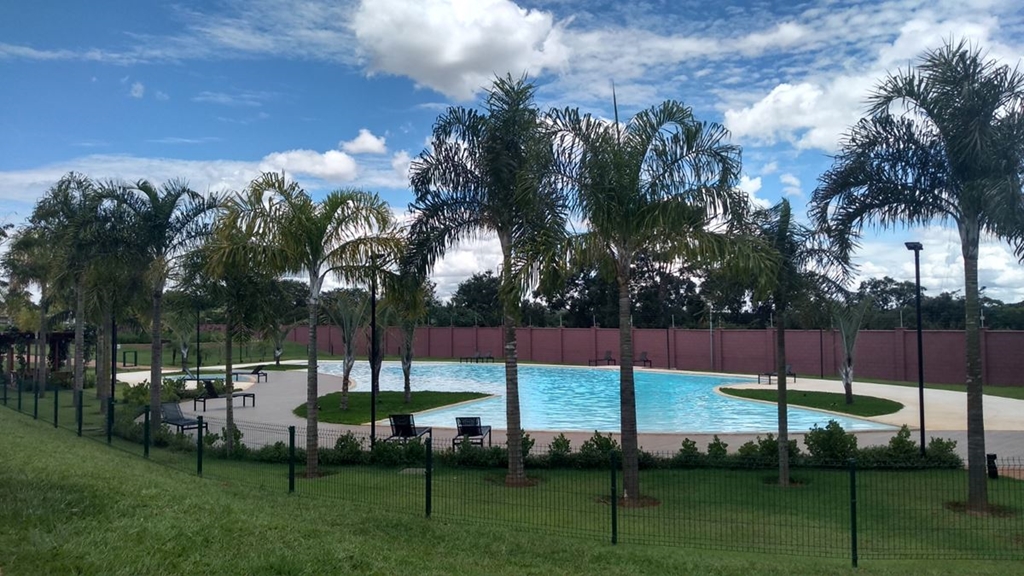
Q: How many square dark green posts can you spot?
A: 12